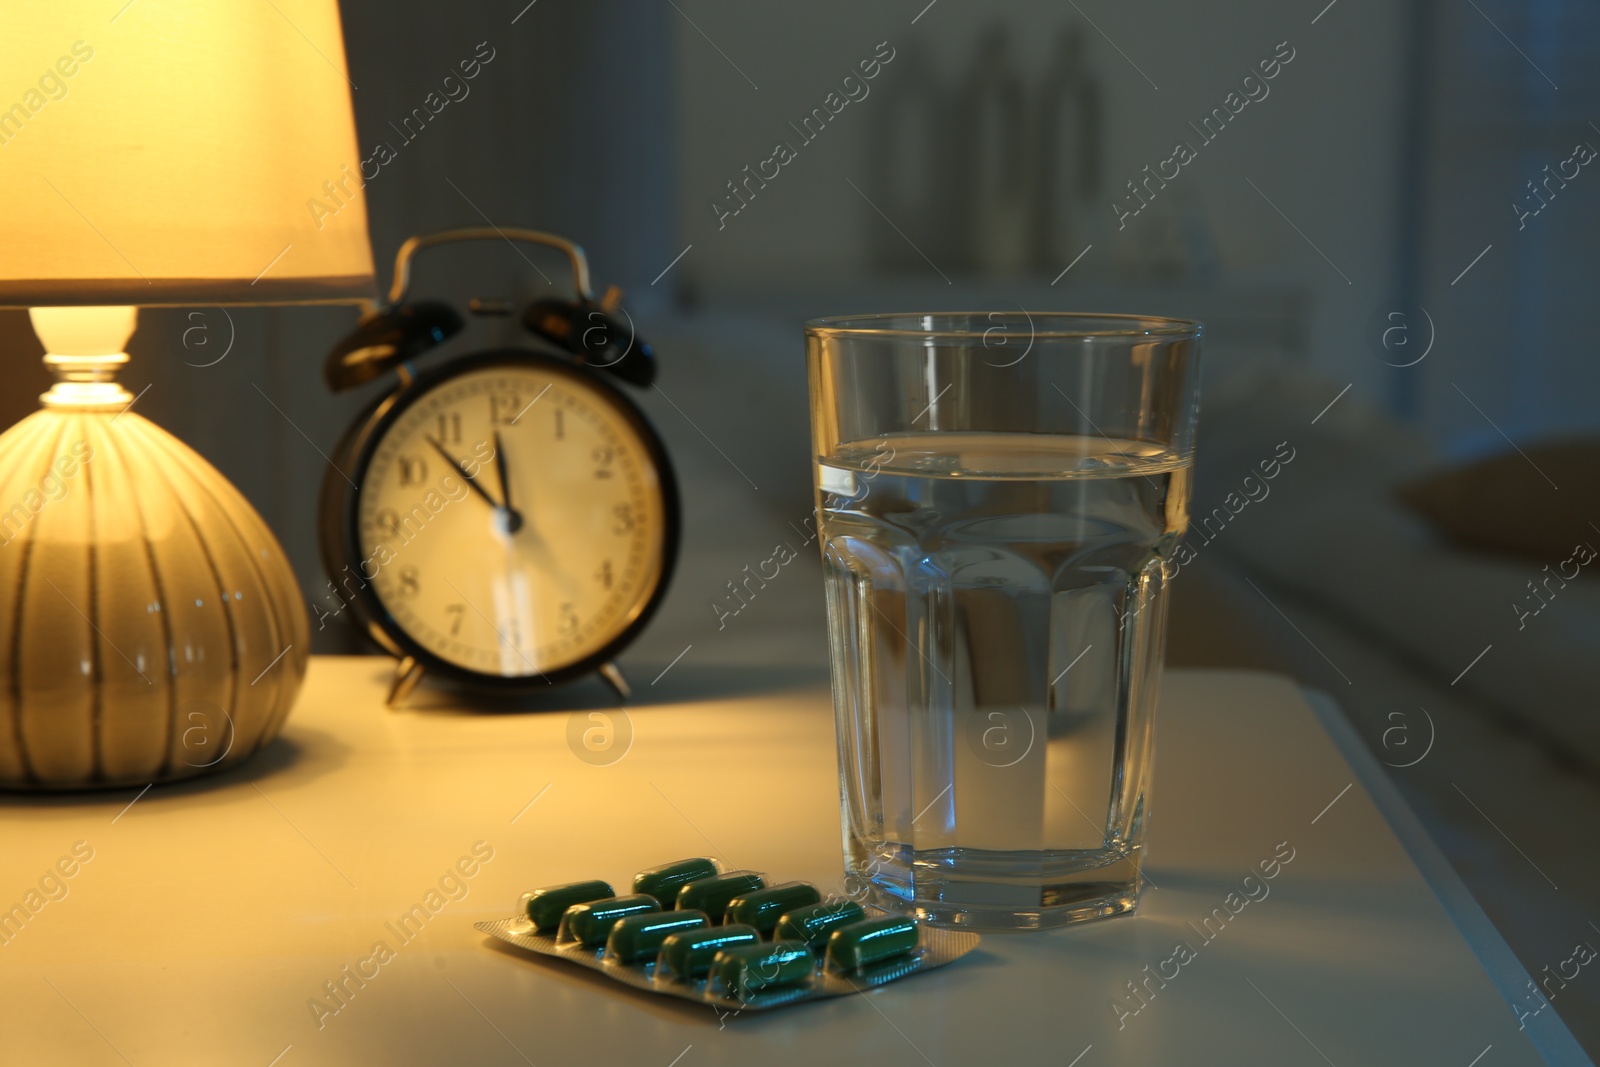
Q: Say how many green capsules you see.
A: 10